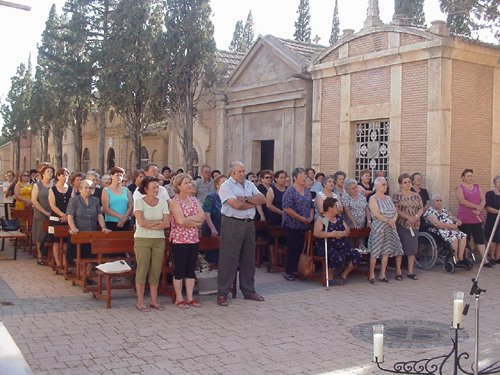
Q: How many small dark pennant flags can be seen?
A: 0